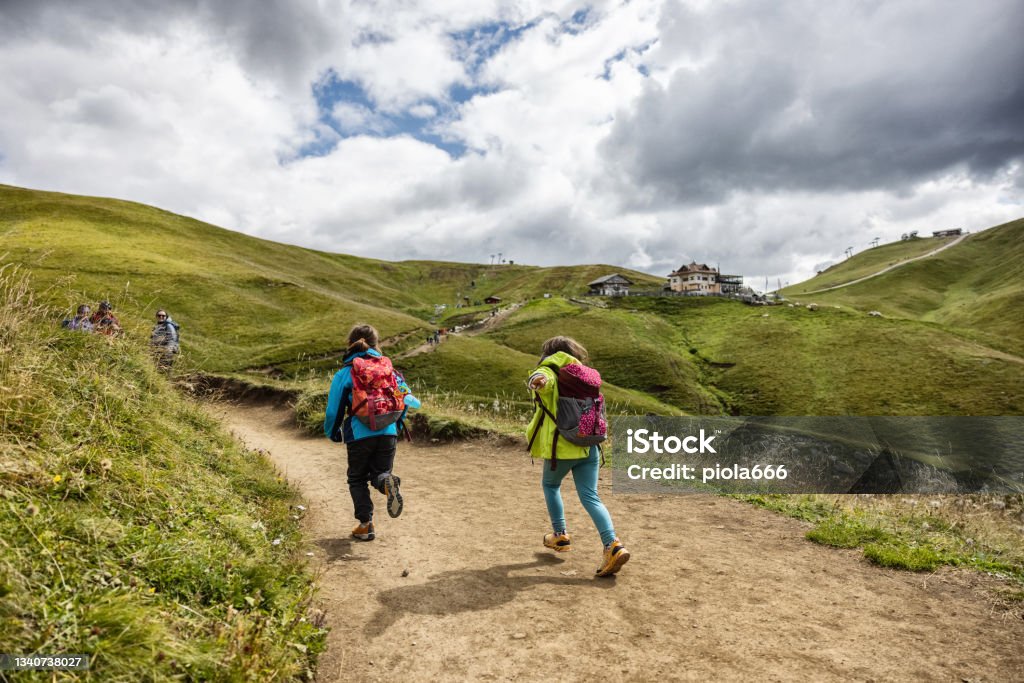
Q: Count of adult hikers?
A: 3